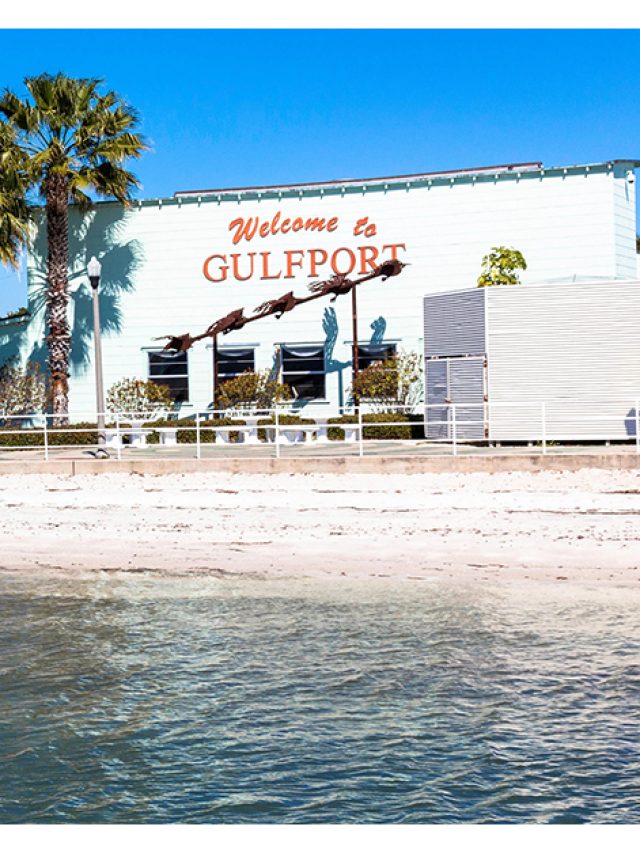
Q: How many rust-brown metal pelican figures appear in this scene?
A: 5